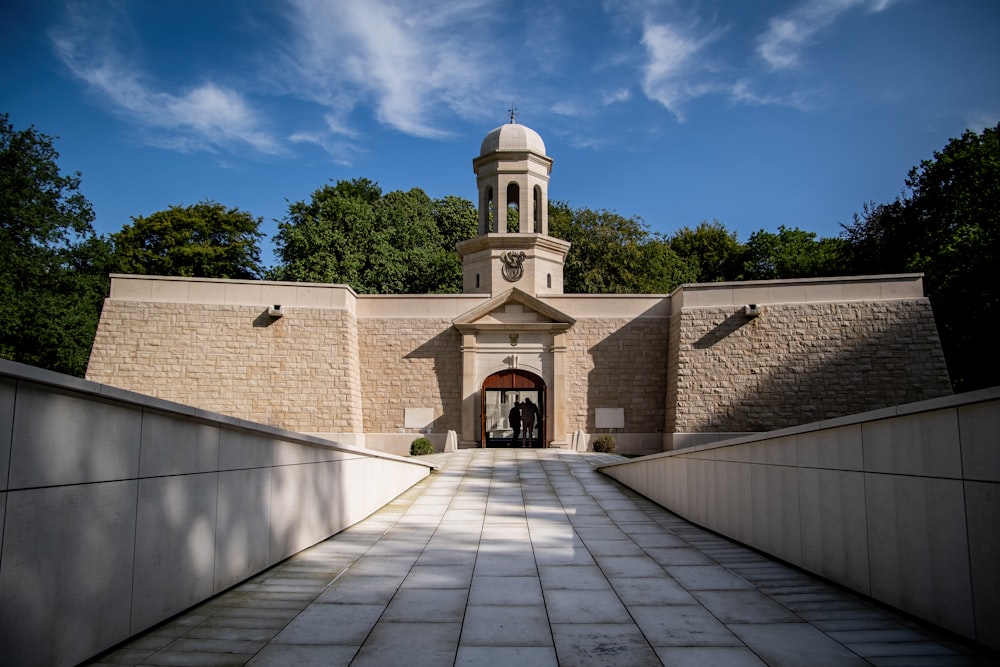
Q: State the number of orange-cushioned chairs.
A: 0